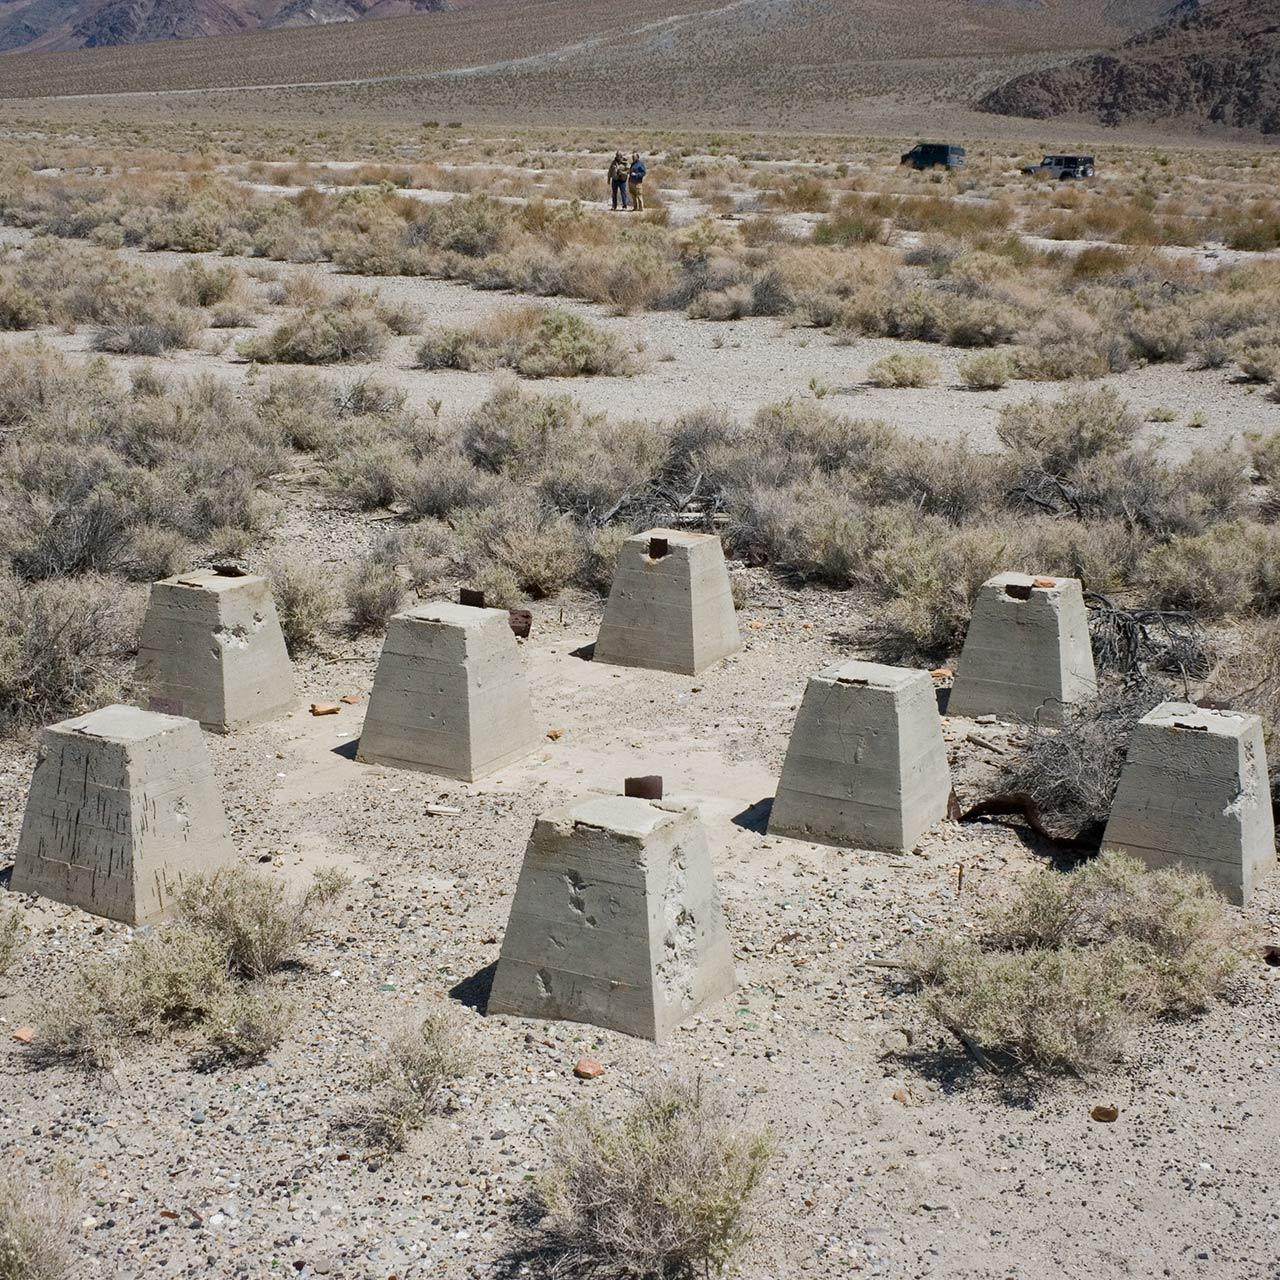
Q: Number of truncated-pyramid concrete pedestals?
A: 8